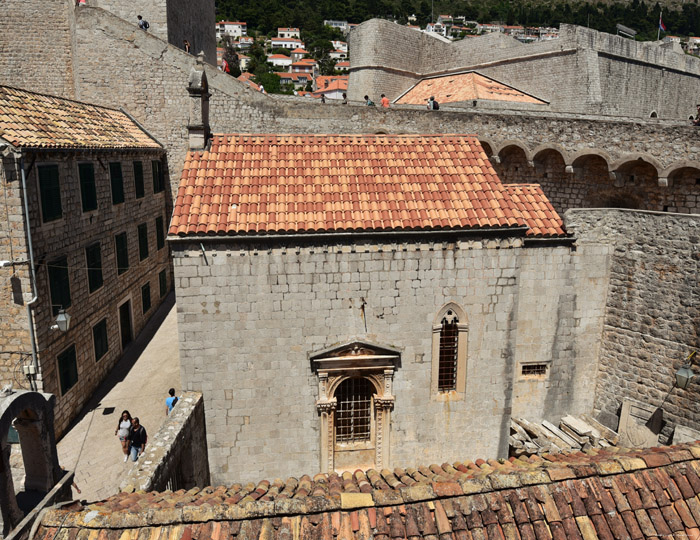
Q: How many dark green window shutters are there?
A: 14